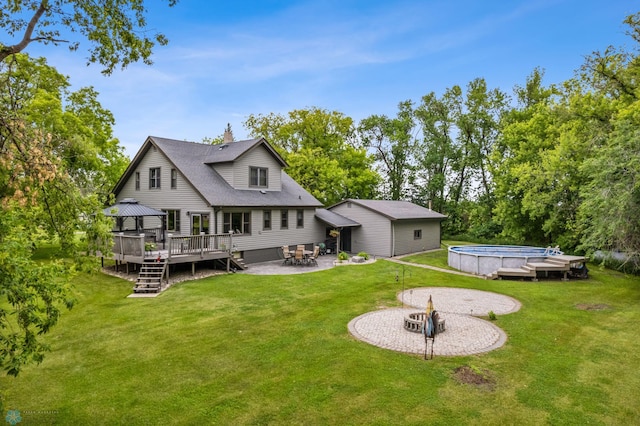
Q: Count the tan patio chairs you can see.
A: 4